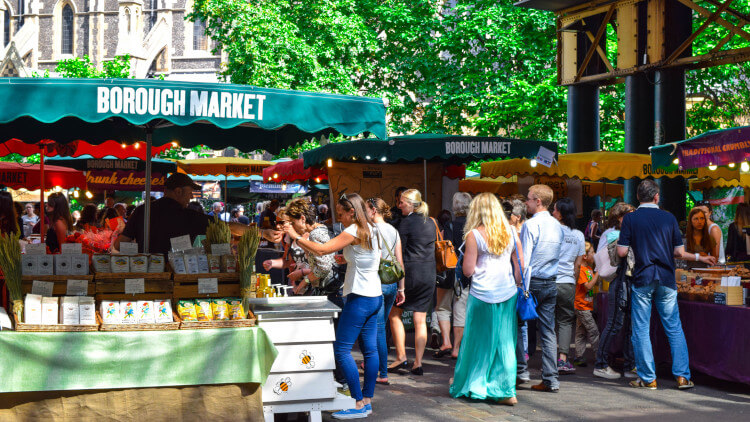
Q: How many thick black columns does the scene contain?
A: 3